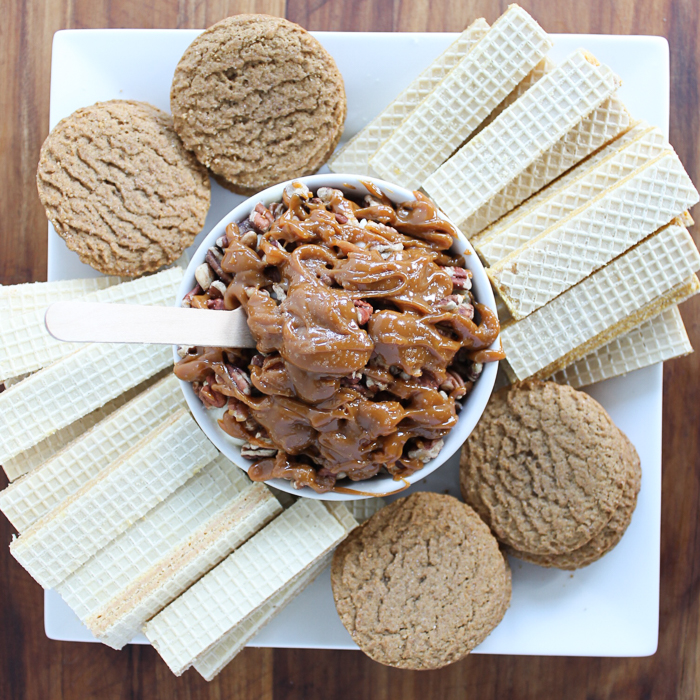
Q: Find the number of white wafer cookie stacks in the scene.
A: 2